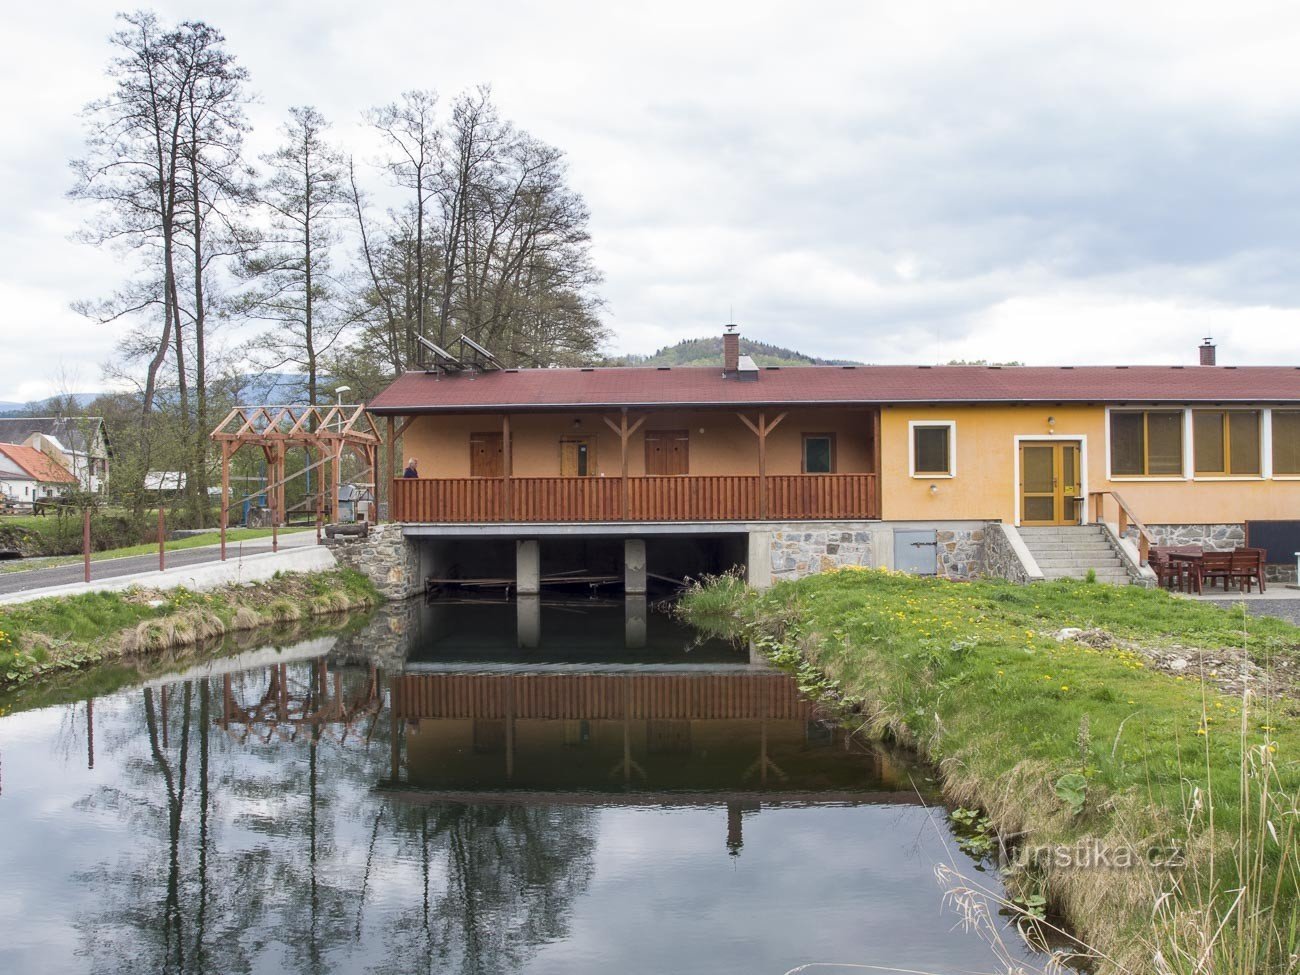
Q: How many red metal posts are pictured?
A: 5